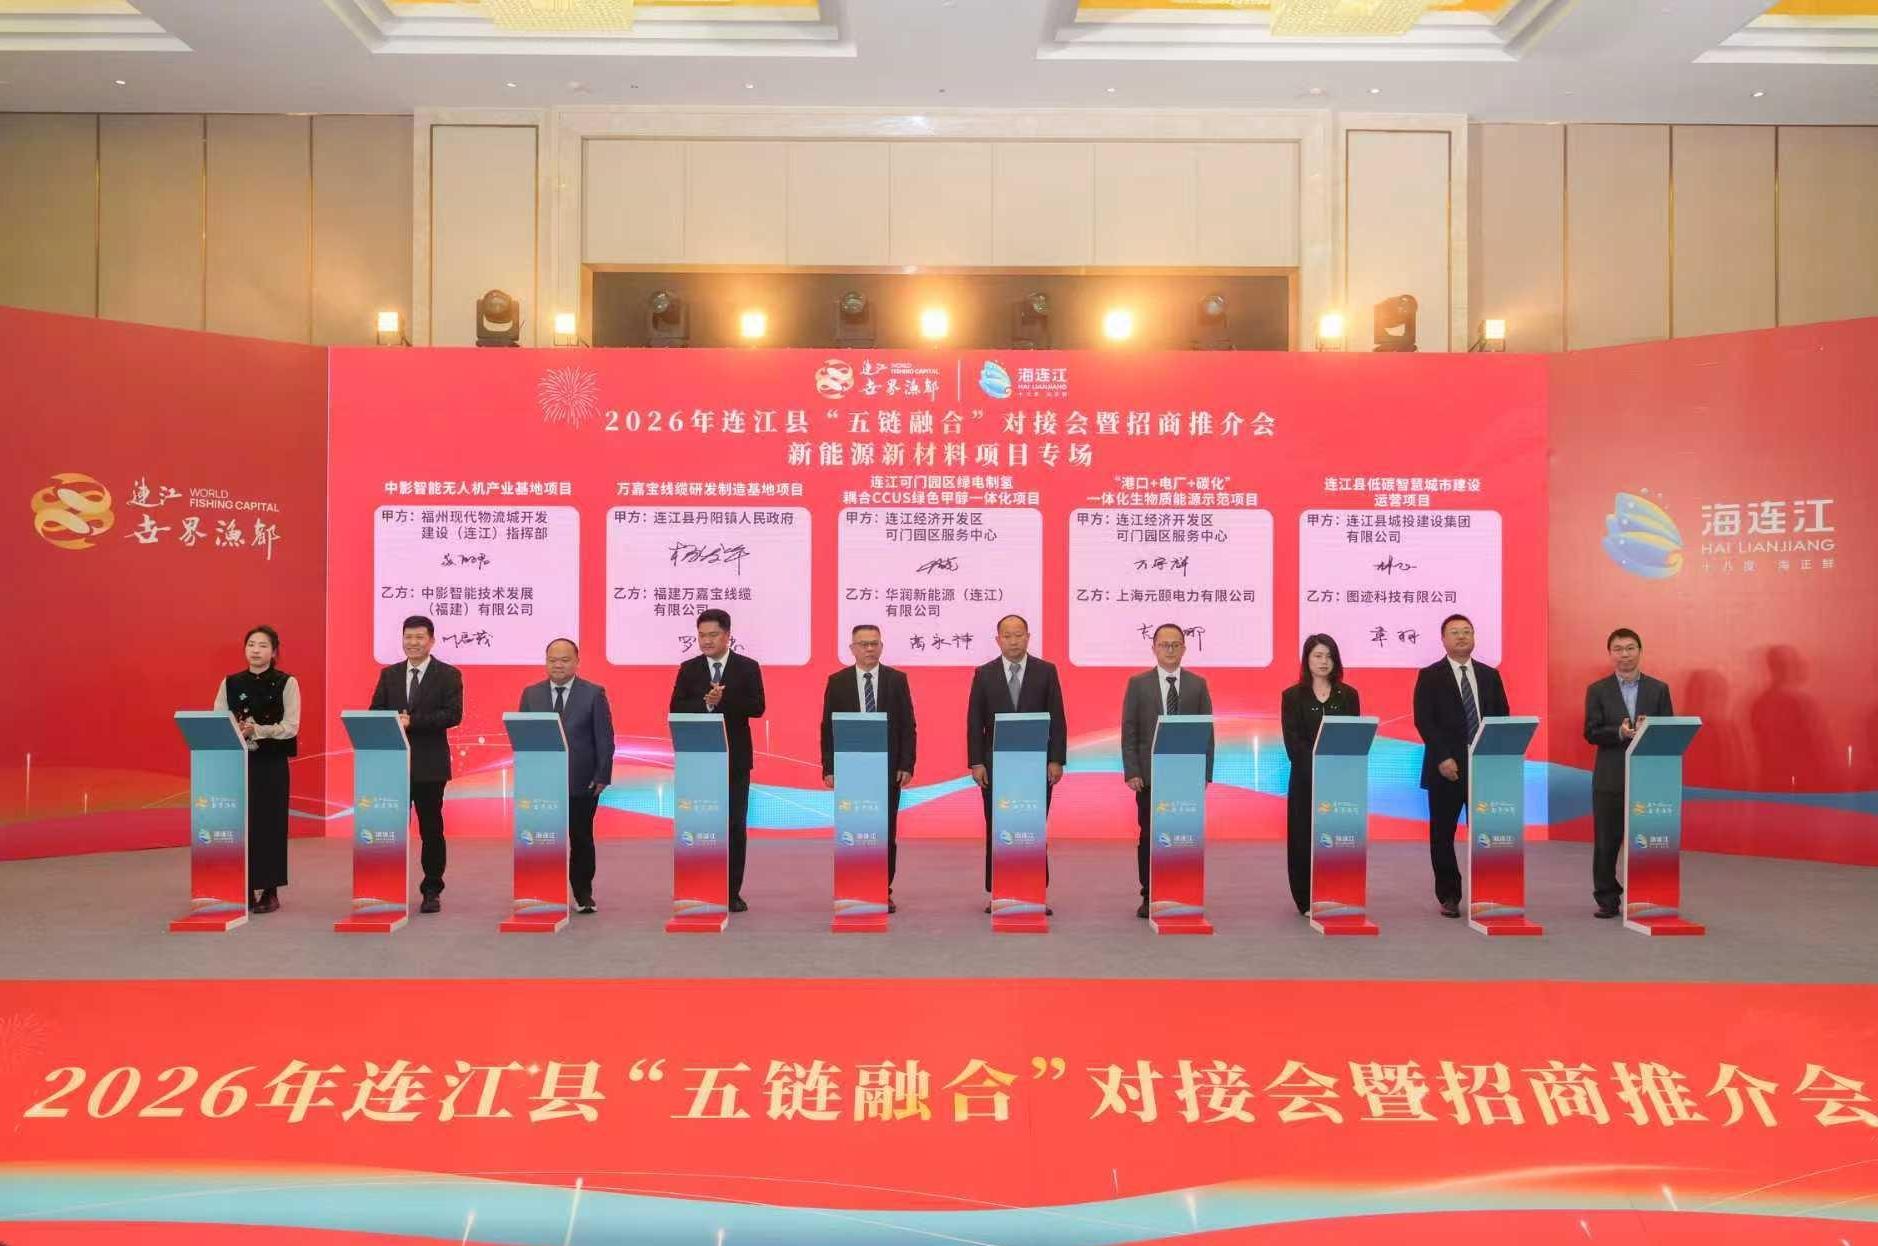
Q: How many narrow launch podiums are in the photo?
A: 10